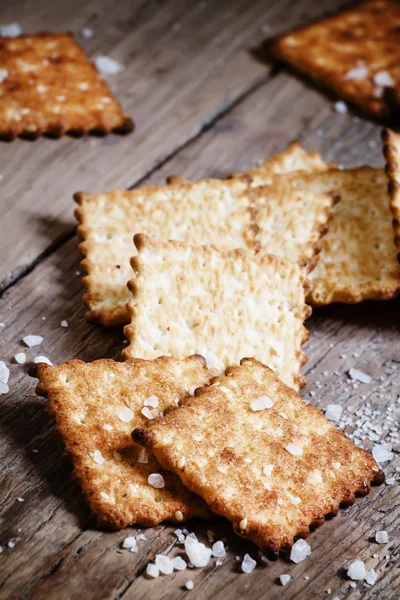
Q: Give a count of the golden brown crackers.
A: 4